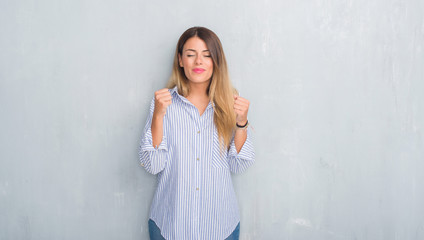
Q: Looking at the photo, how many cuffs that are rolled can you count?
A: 2